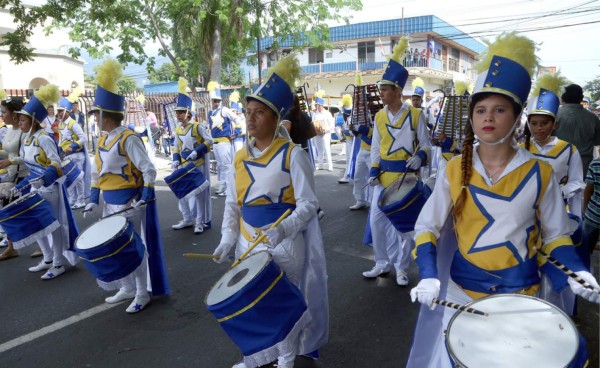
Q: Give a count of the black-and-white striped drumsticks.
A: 2